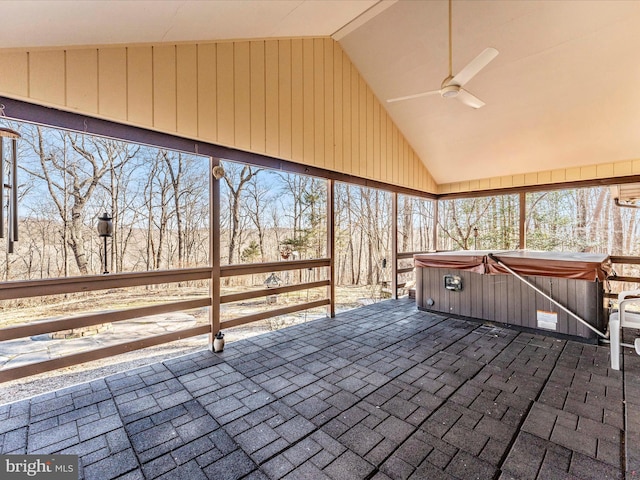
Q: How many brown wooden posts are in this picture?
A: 5